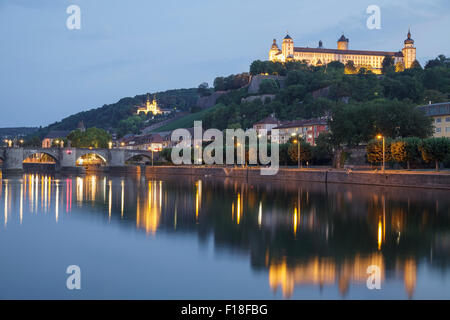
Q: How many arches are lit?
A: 2